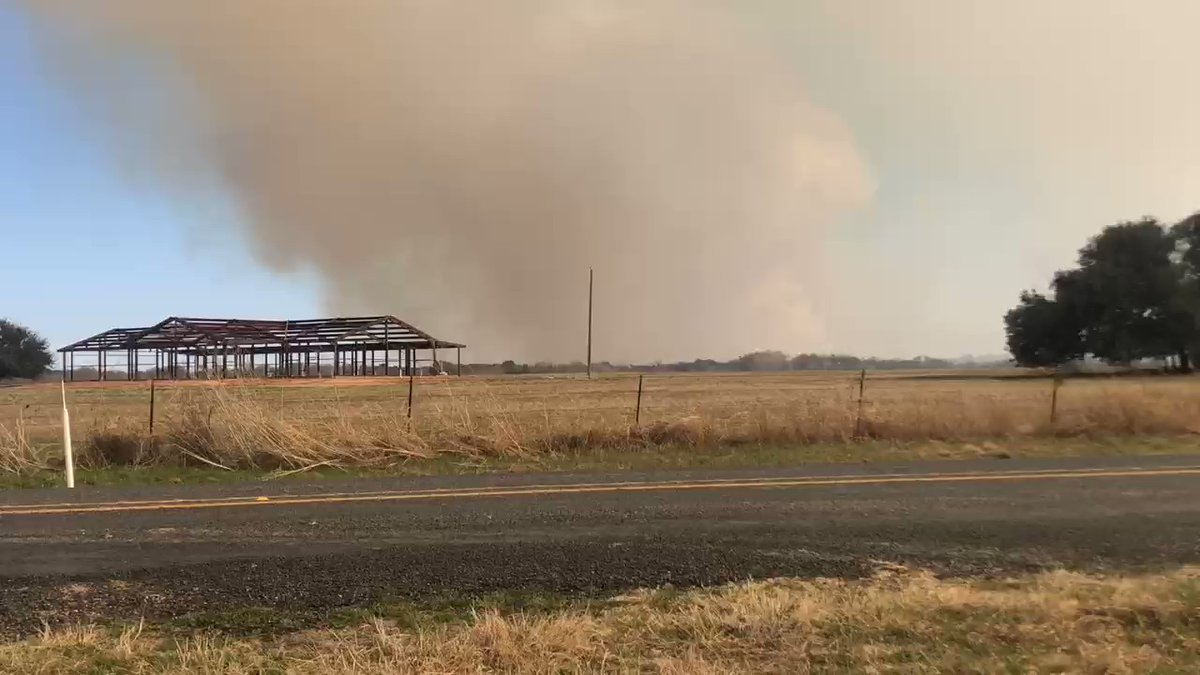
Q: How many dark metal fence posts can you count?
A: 5